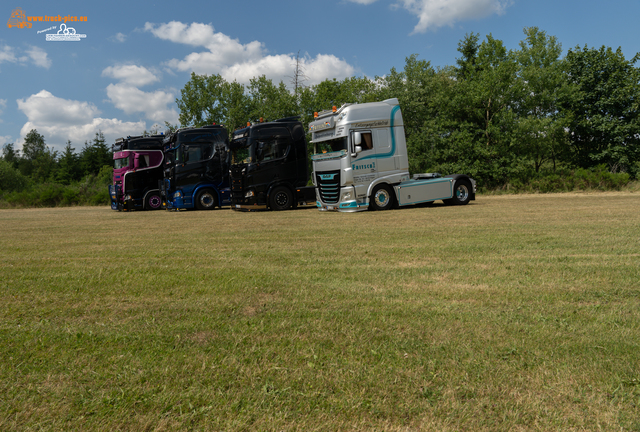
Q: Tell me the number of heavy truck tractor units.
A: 4